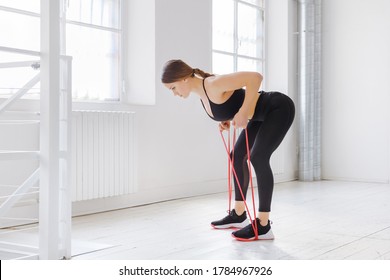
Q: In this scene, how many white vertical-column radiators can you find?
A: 1